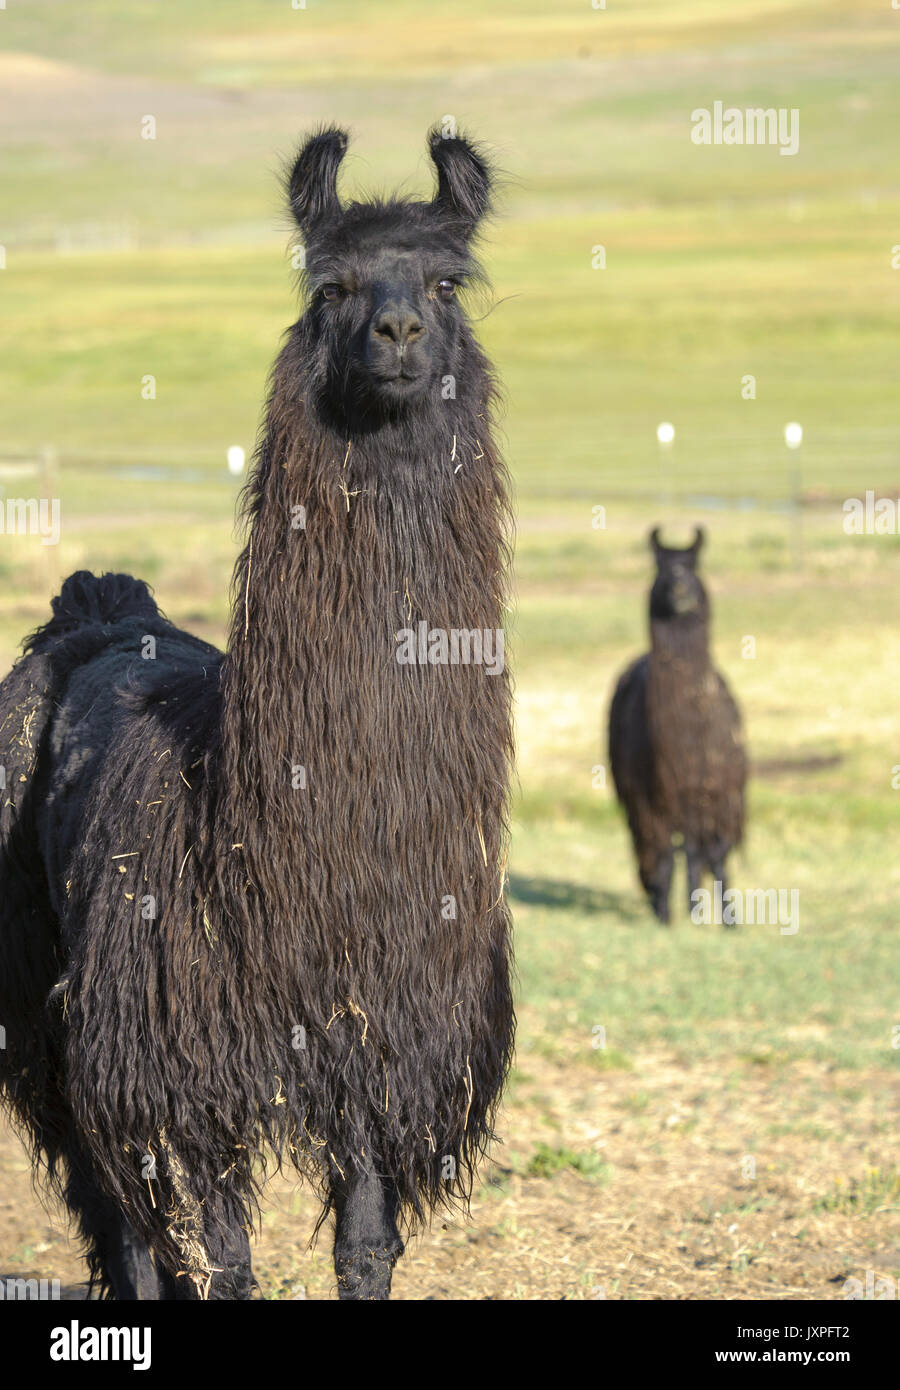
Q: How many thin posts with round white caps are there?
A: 3